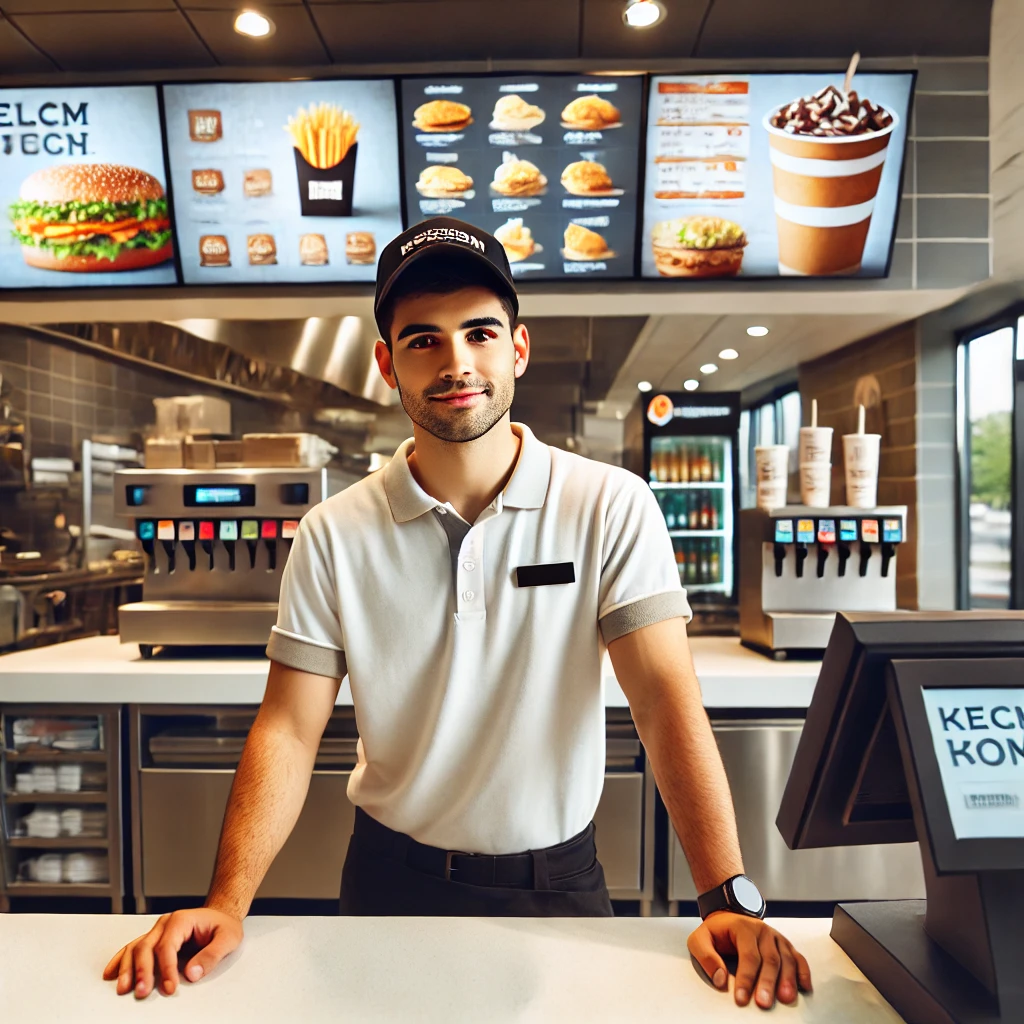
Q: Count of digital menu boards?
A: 4